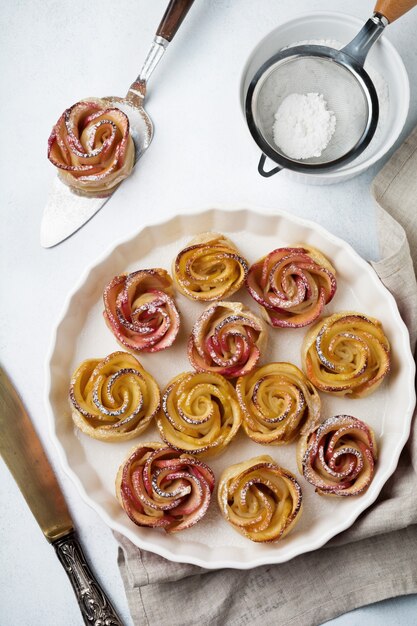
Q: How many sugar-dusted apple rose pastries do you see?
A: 12